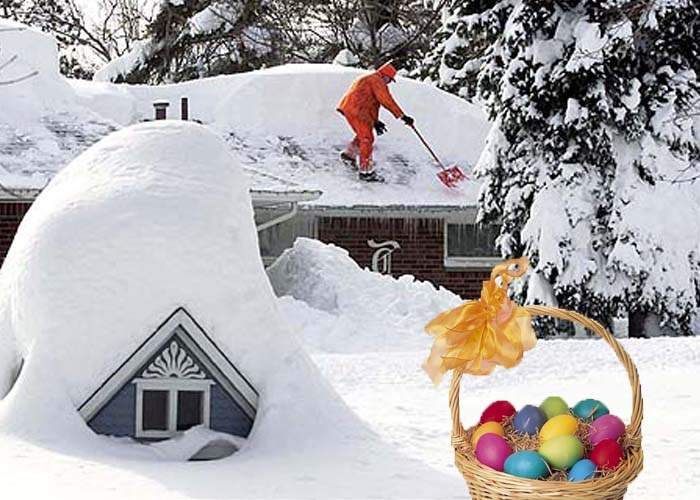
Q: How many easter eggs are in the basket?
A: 12